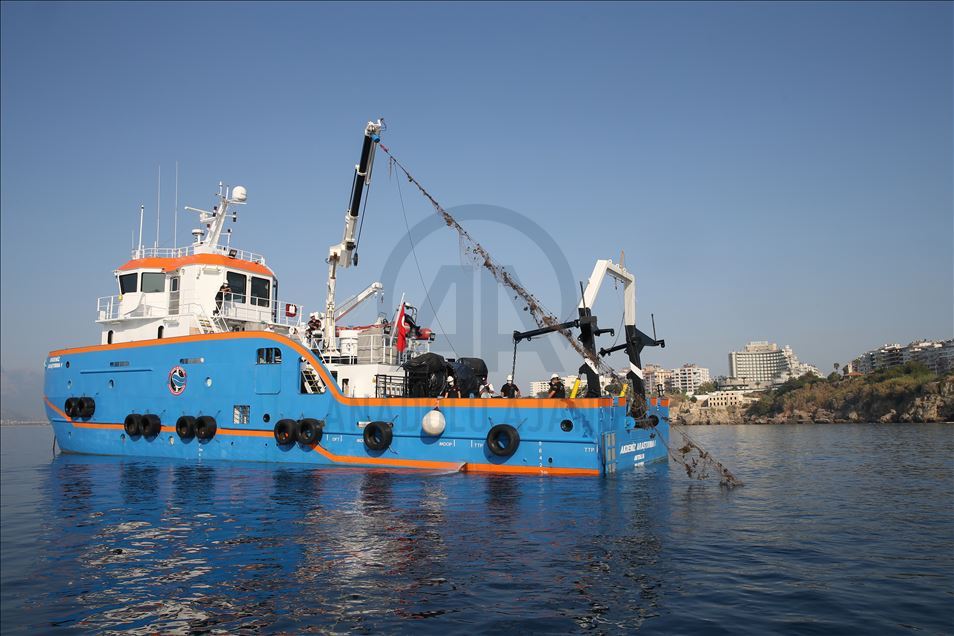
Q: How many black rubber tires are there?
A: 10